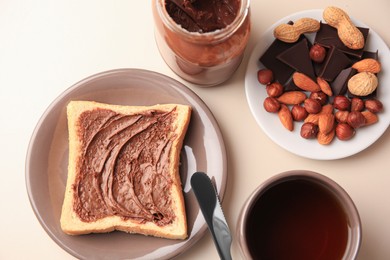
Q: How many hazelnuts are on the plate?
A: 14